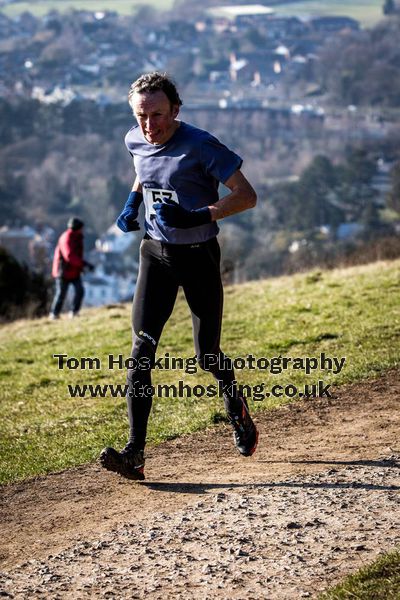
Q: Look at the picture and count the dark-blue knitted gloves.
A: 2